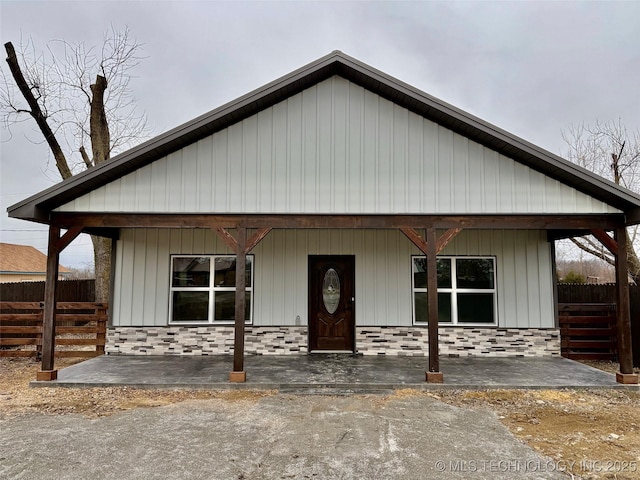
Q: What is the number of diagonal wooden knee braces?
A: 6